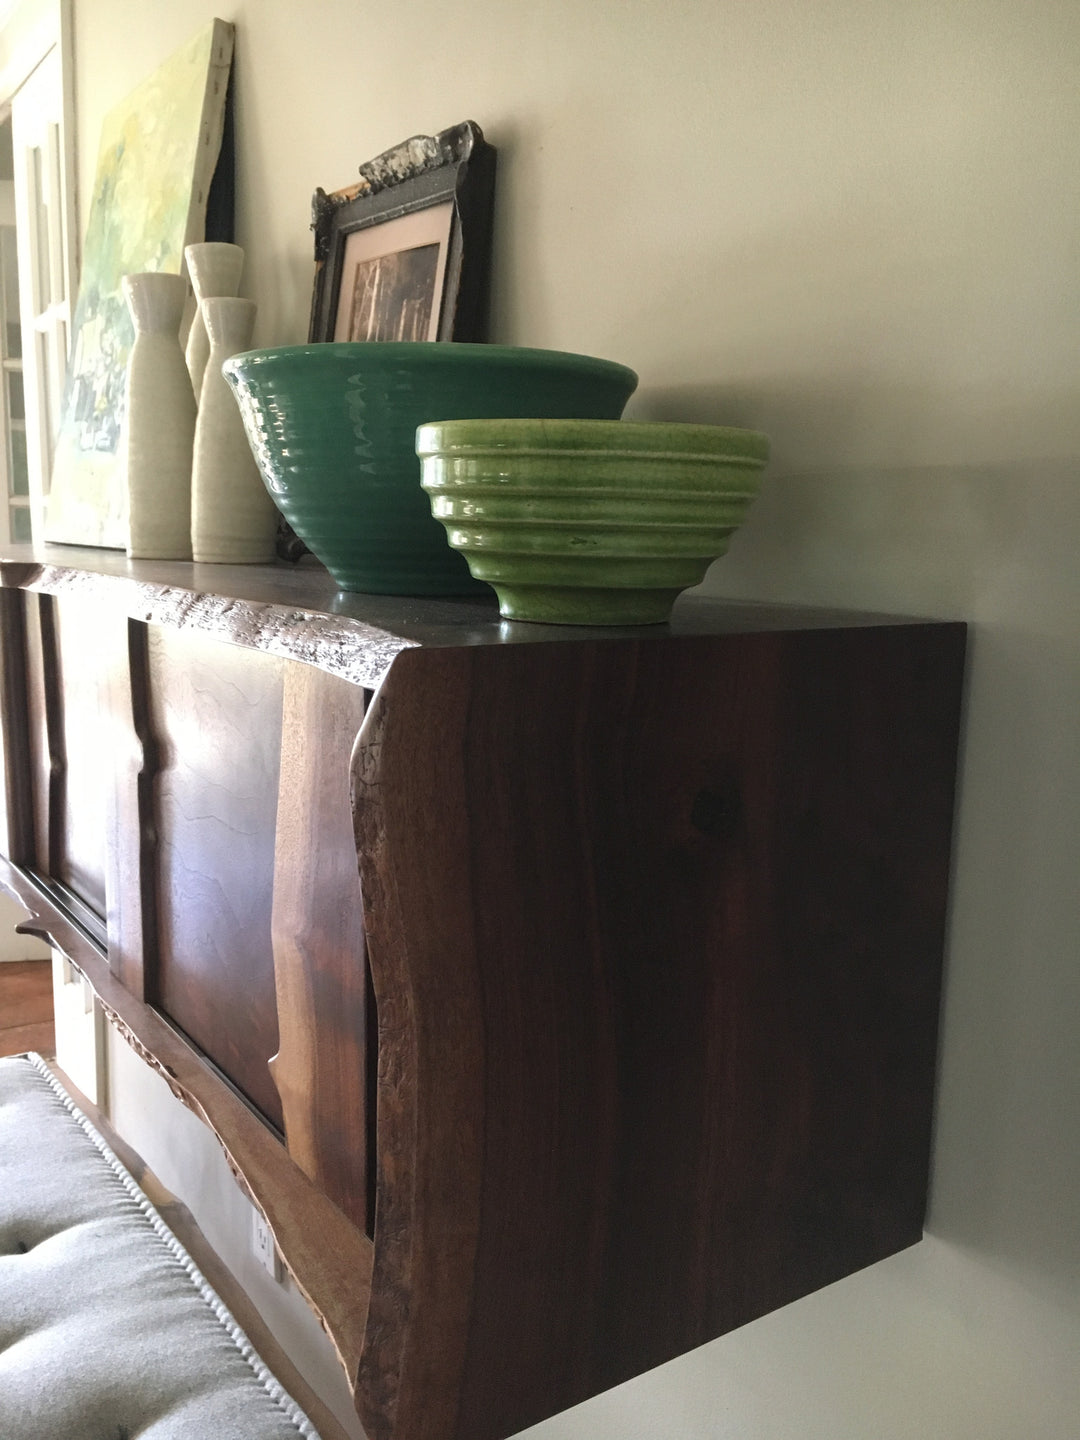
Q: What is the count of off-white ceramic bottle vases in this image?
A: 3